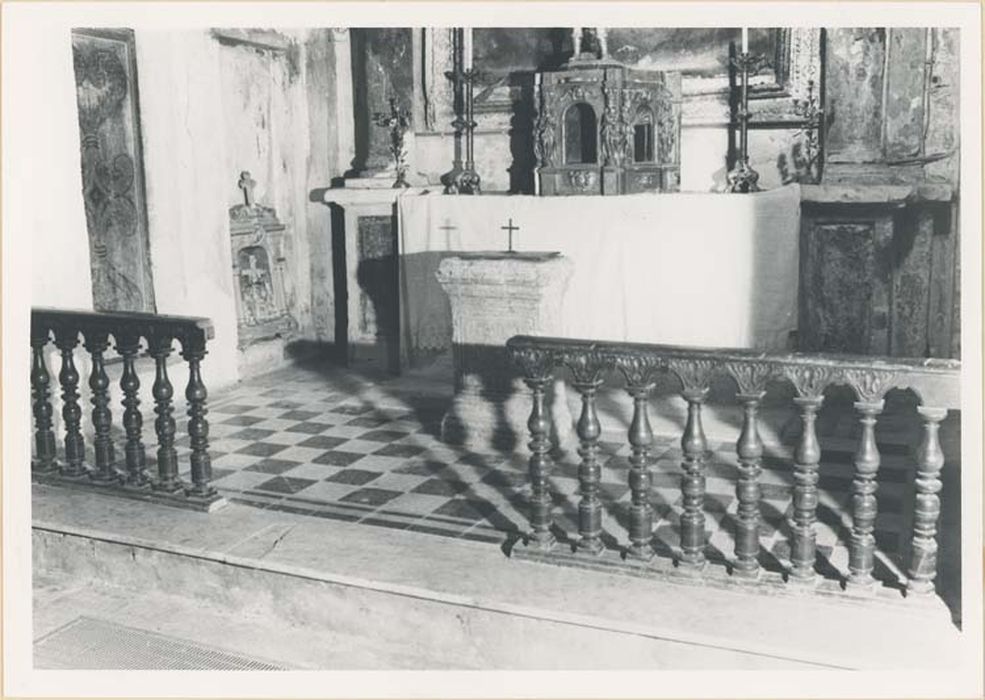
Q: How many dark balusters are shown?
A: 14